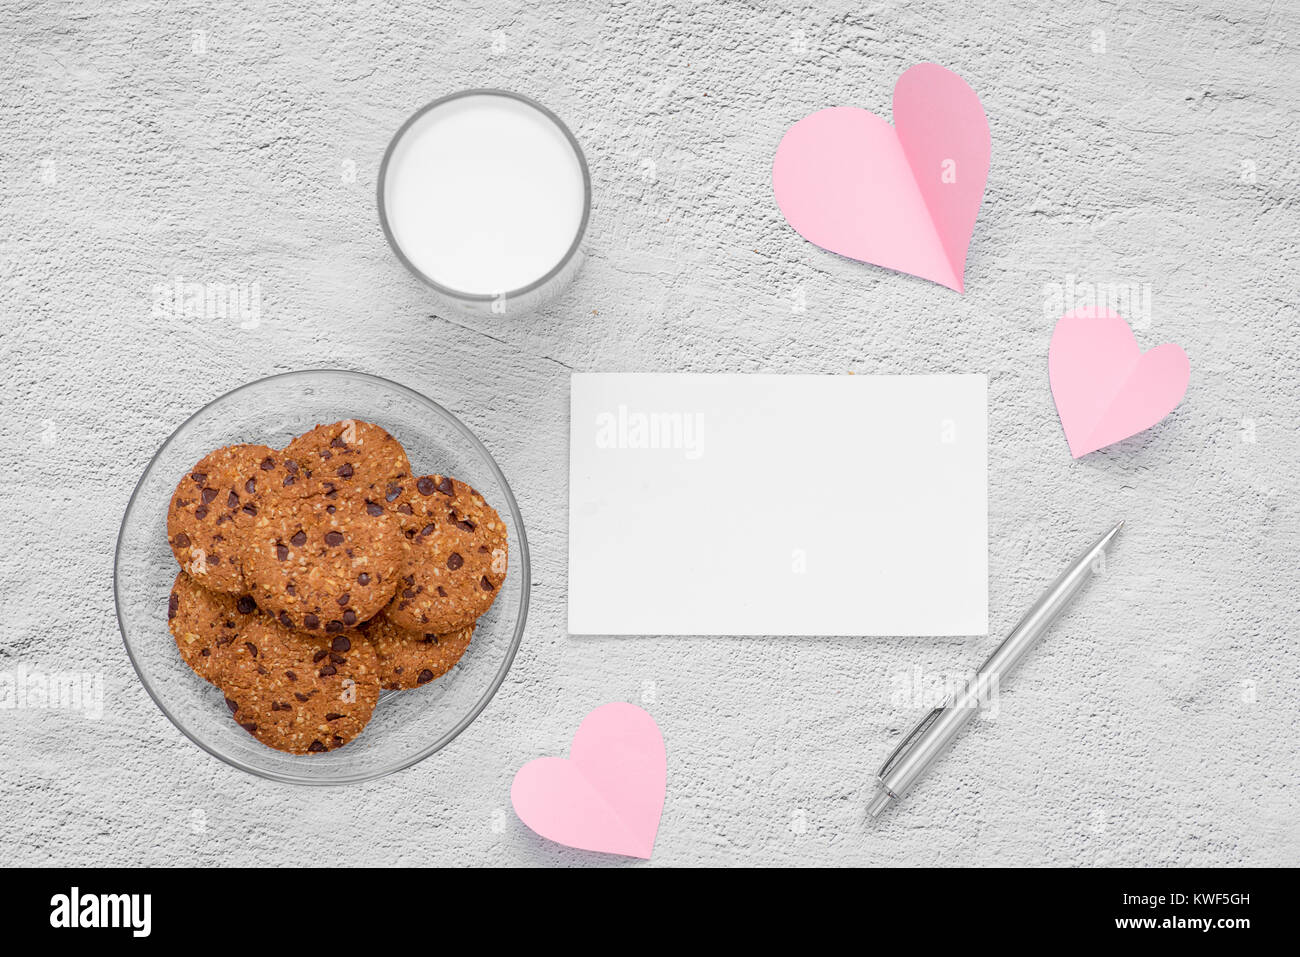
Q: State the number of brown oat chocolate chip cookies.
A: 7